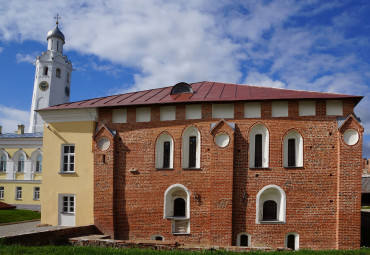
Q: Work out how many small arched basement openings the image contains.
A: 3